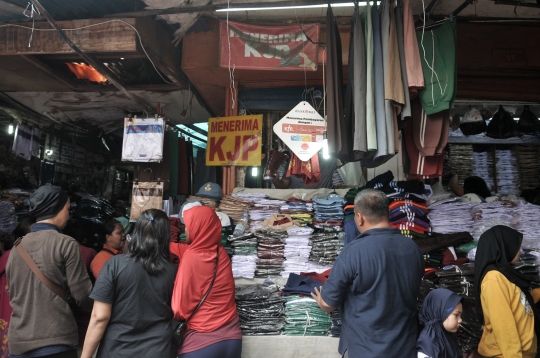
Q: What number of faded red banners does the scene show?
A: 1